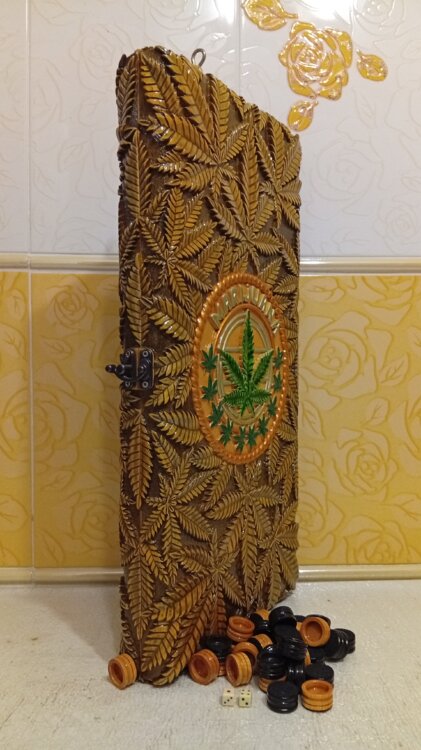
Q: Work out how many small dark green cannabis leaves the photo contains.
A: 10